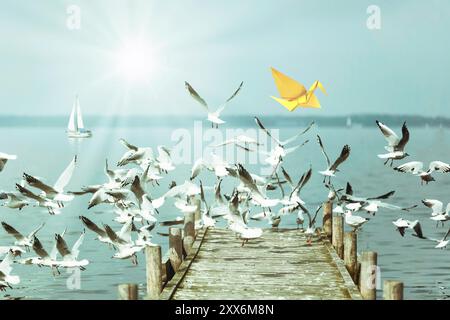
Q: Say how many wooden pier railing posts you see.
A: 10